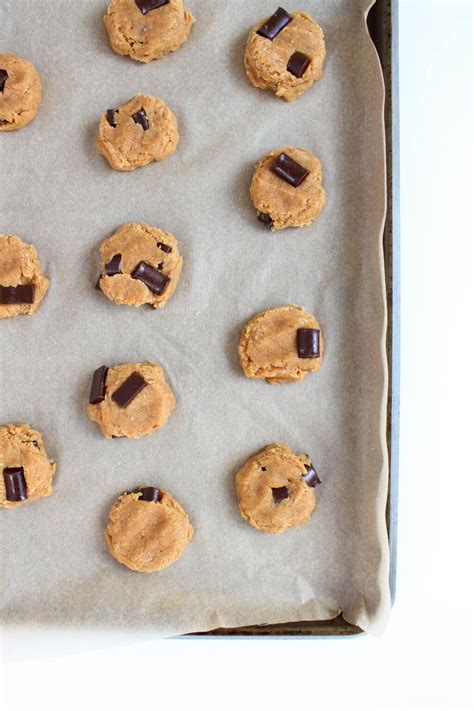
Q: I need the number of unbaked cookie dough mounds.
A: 12